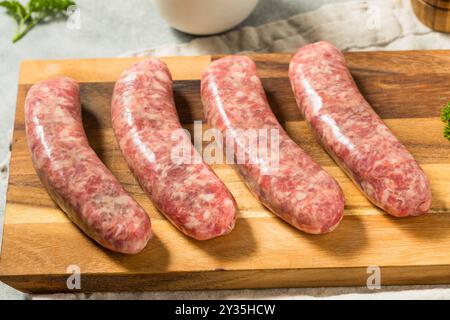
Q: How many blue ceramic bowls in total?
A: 0